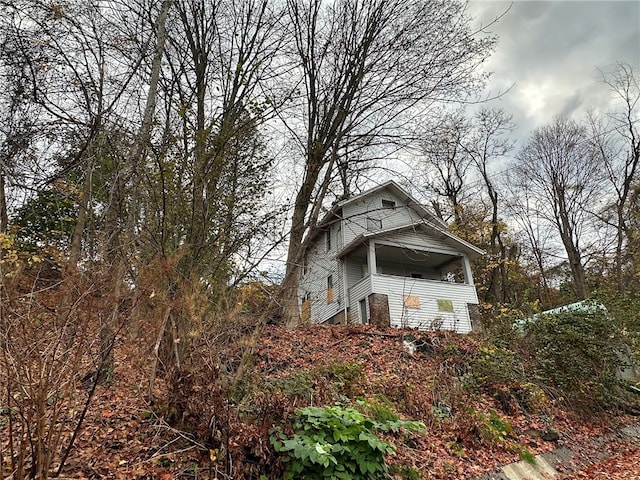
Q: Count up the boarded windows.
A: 4